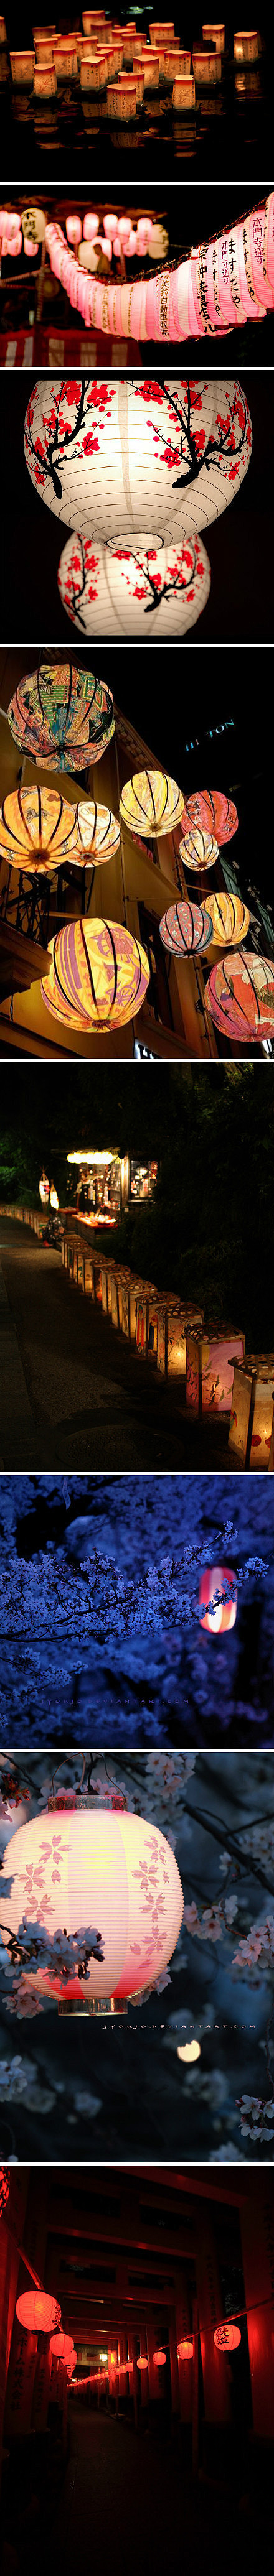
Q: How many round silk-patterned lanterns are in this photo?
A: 10